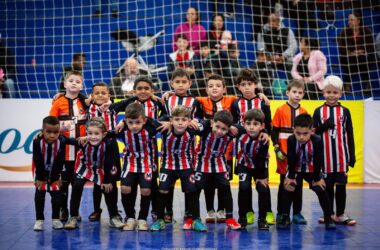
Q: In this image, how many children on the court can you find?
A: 15